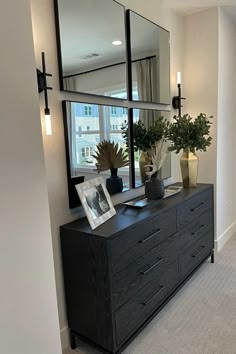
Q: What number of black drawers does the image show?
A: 6